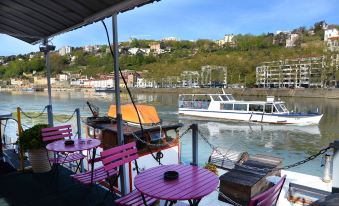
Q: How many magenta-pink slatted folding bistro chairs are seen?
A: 4